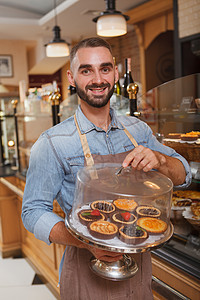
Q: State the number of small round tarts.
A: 8